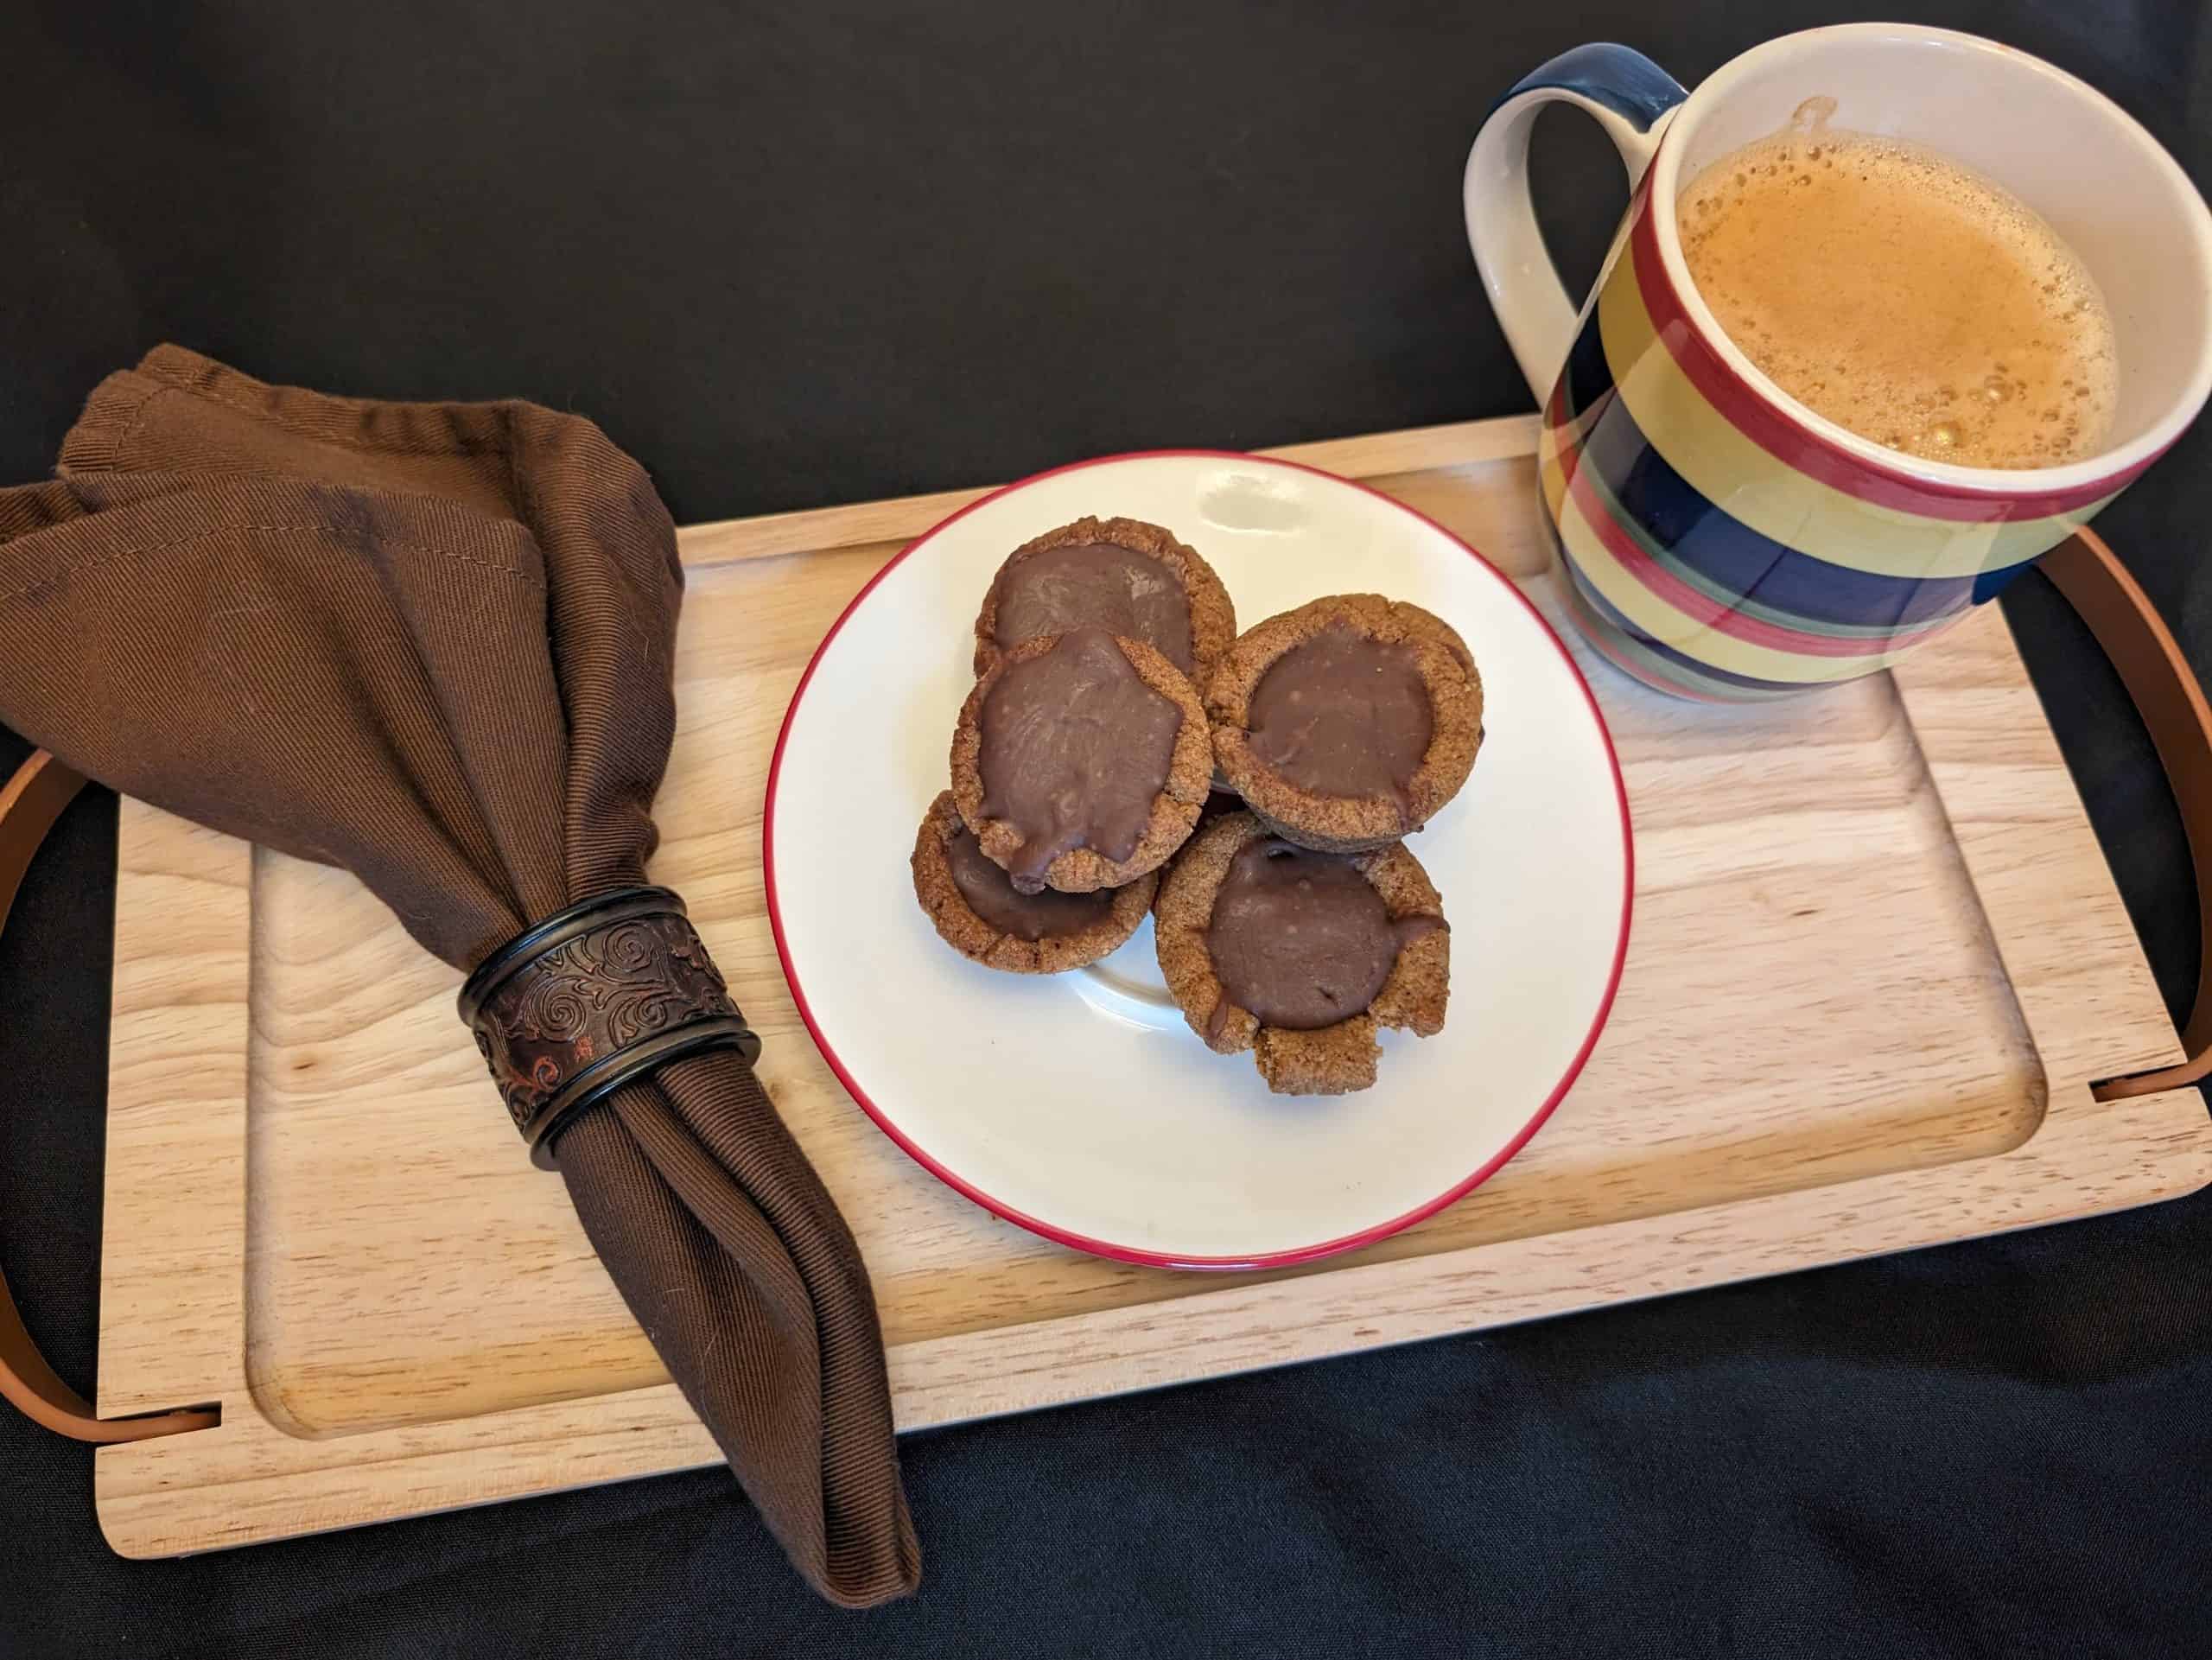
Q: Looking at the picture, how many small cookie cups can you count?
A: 5